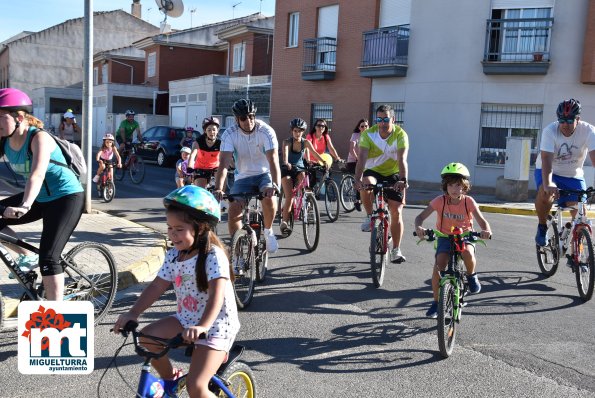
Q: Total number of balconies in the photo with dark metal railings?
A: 3